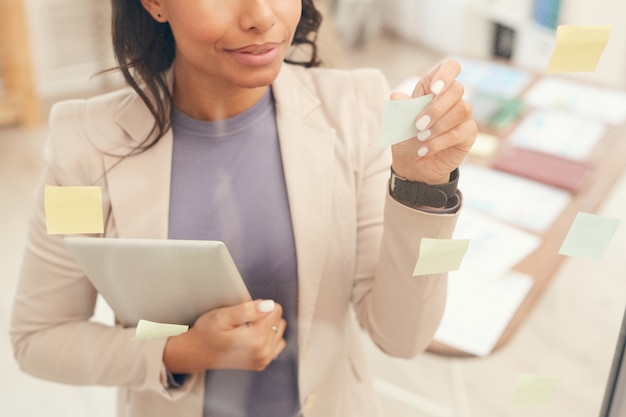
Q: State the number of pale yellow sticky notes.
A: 2